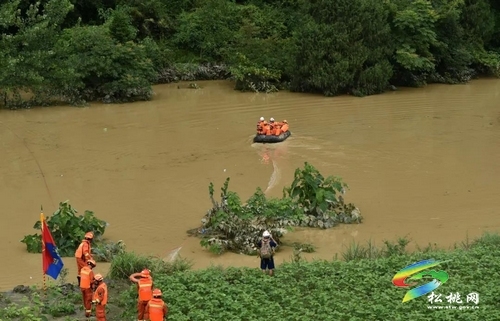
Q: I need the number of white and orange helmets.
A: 11